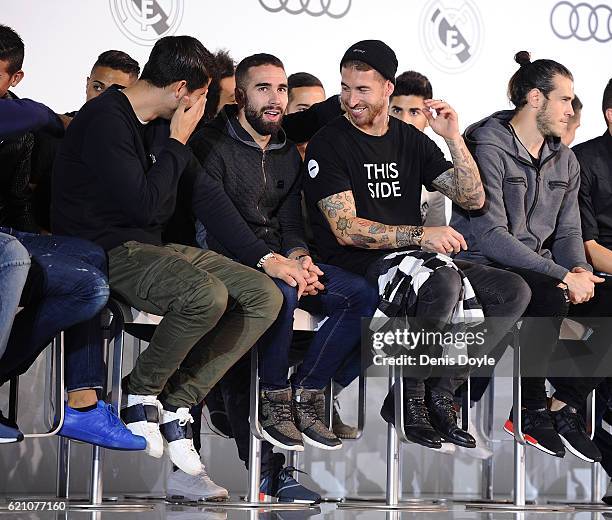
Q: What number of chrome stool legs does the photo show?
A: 8